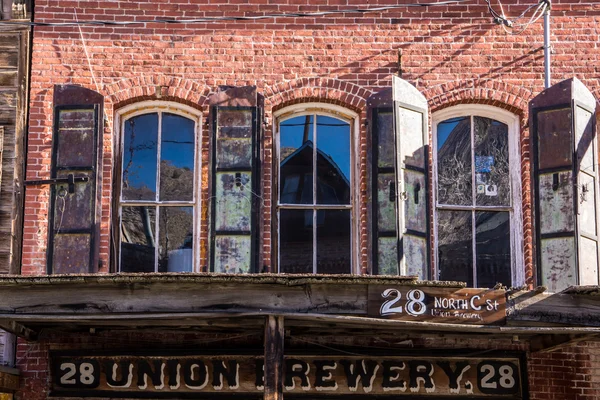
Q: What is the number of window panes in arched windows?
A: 12